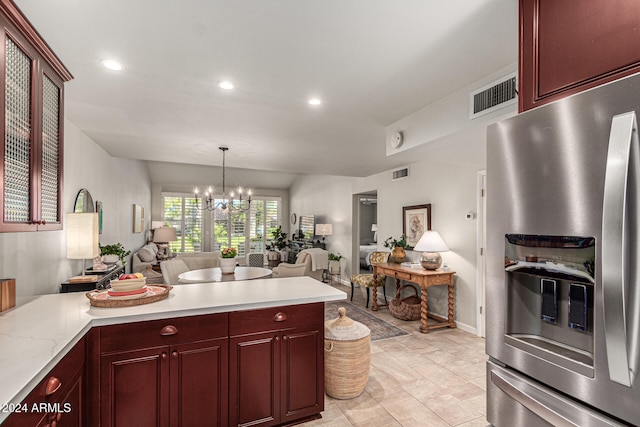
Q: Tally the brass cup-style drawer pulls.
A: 3